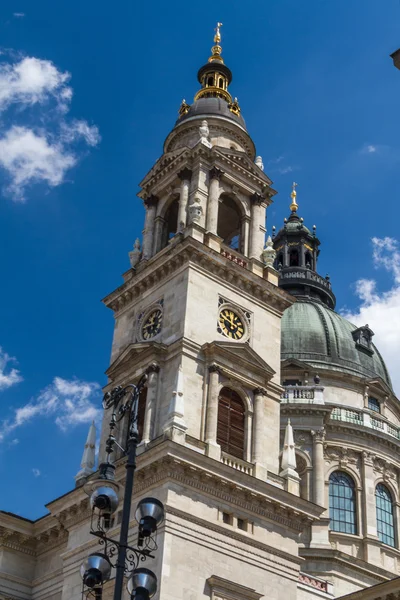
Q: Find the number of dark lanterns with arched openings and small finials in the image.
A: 1